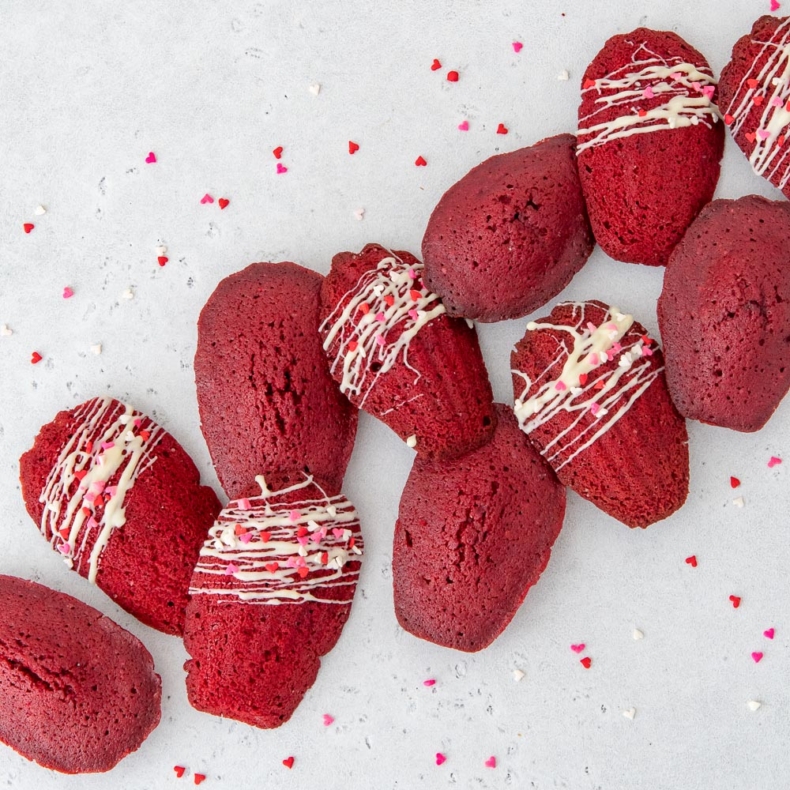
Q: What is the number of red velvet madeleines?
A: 11